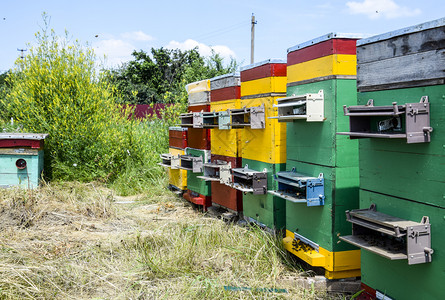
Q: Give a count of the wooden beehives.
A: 7